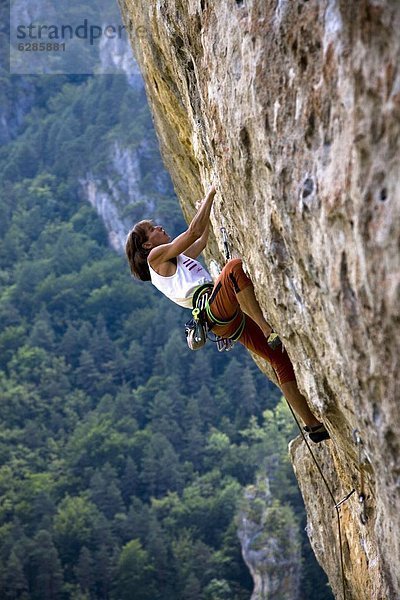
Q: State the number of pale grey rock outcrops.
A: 3